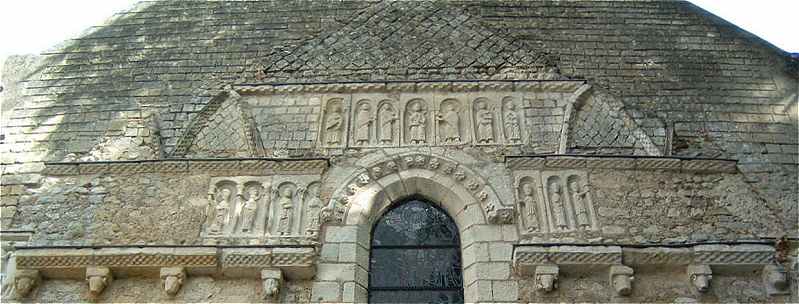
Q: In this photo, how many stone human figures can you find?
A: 14